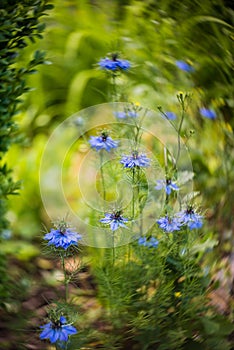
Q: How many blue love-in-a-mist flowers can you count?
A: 14